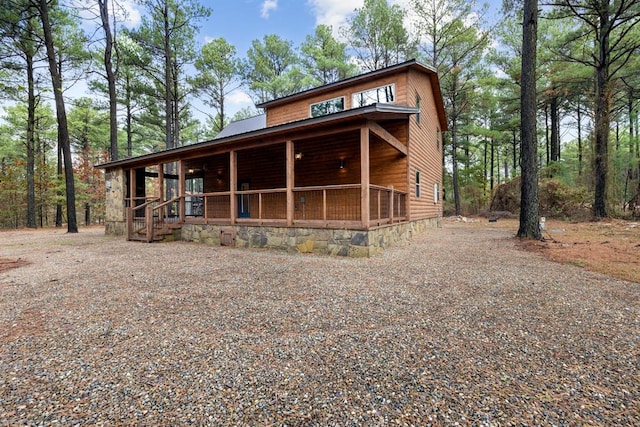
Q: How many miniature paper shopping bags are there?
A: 0